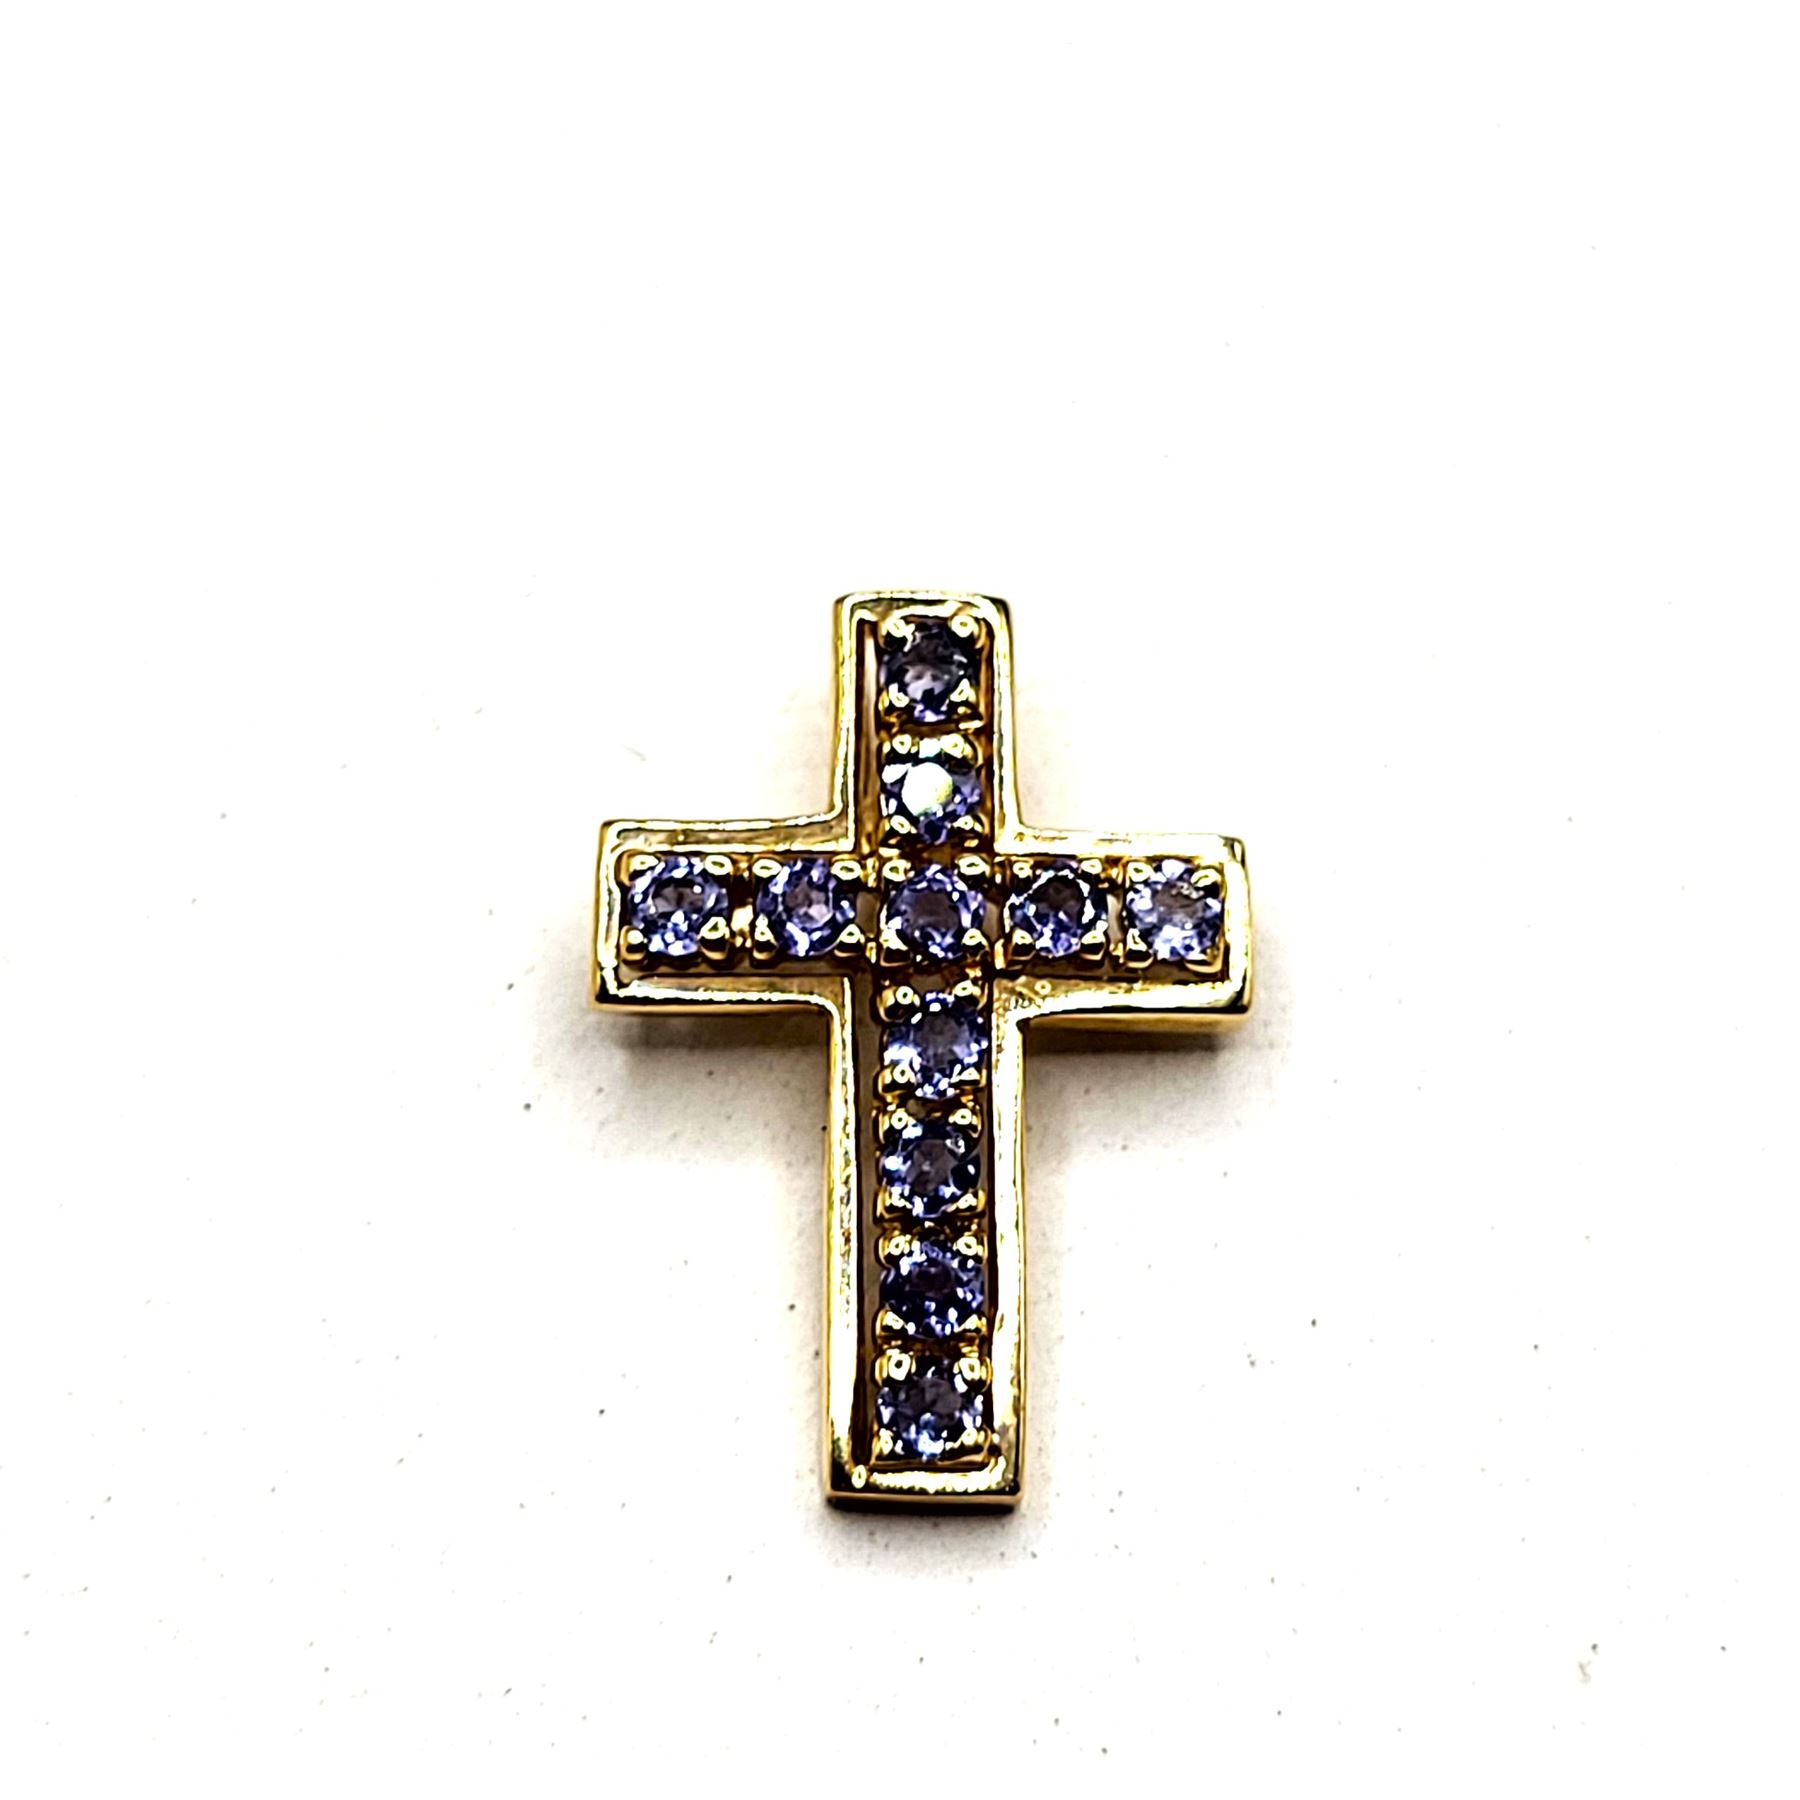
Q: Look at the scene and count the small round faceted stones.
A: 11